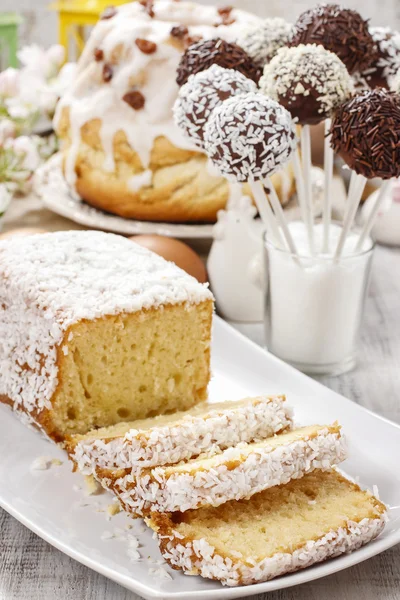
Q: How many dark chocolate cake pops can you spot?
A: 3